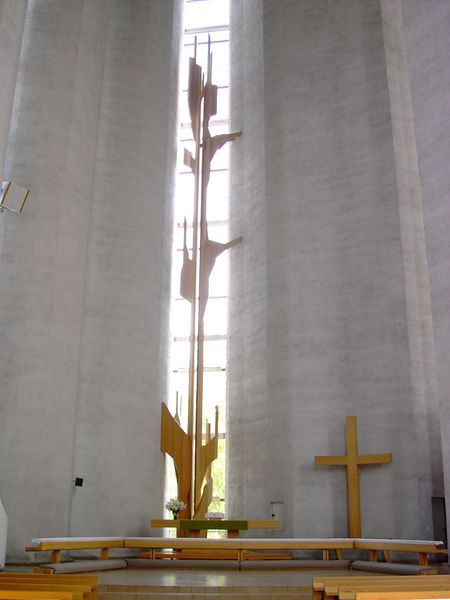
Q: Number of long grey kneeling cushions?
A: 4